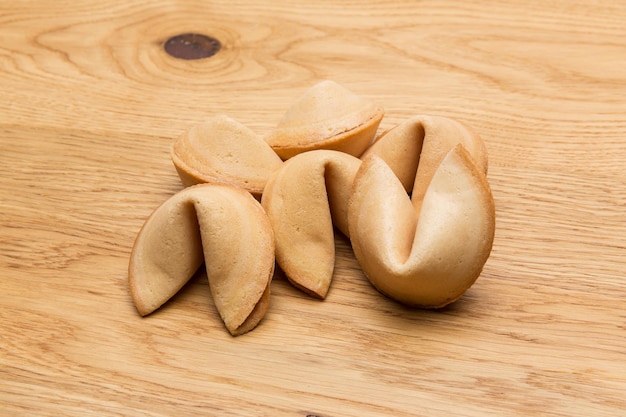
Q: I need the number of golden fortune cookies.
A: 6